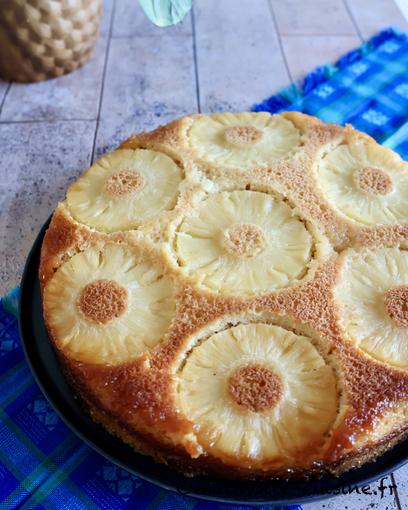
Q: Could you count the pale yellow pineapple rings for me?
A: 7